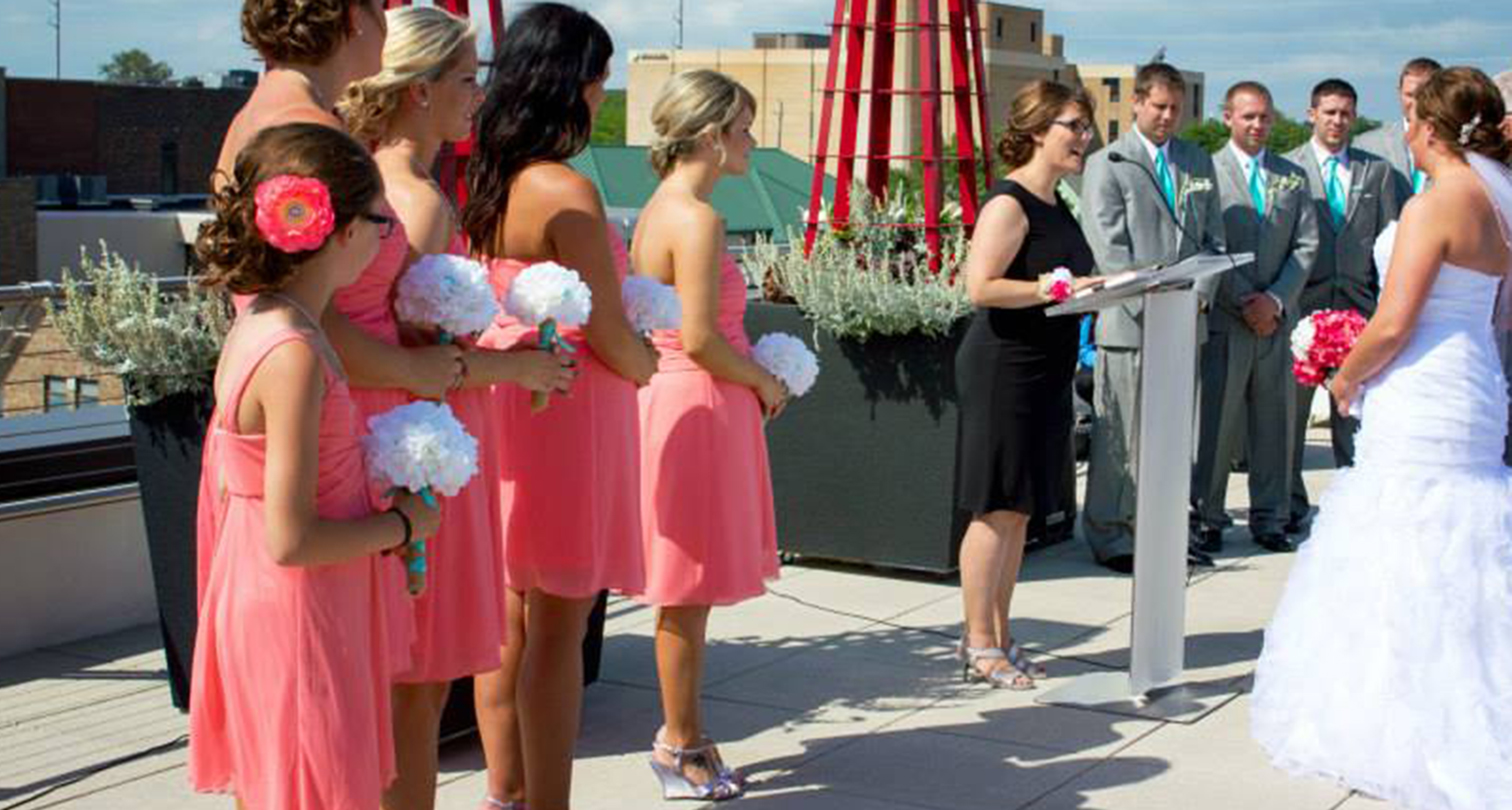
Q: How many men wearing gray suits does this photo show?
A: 4